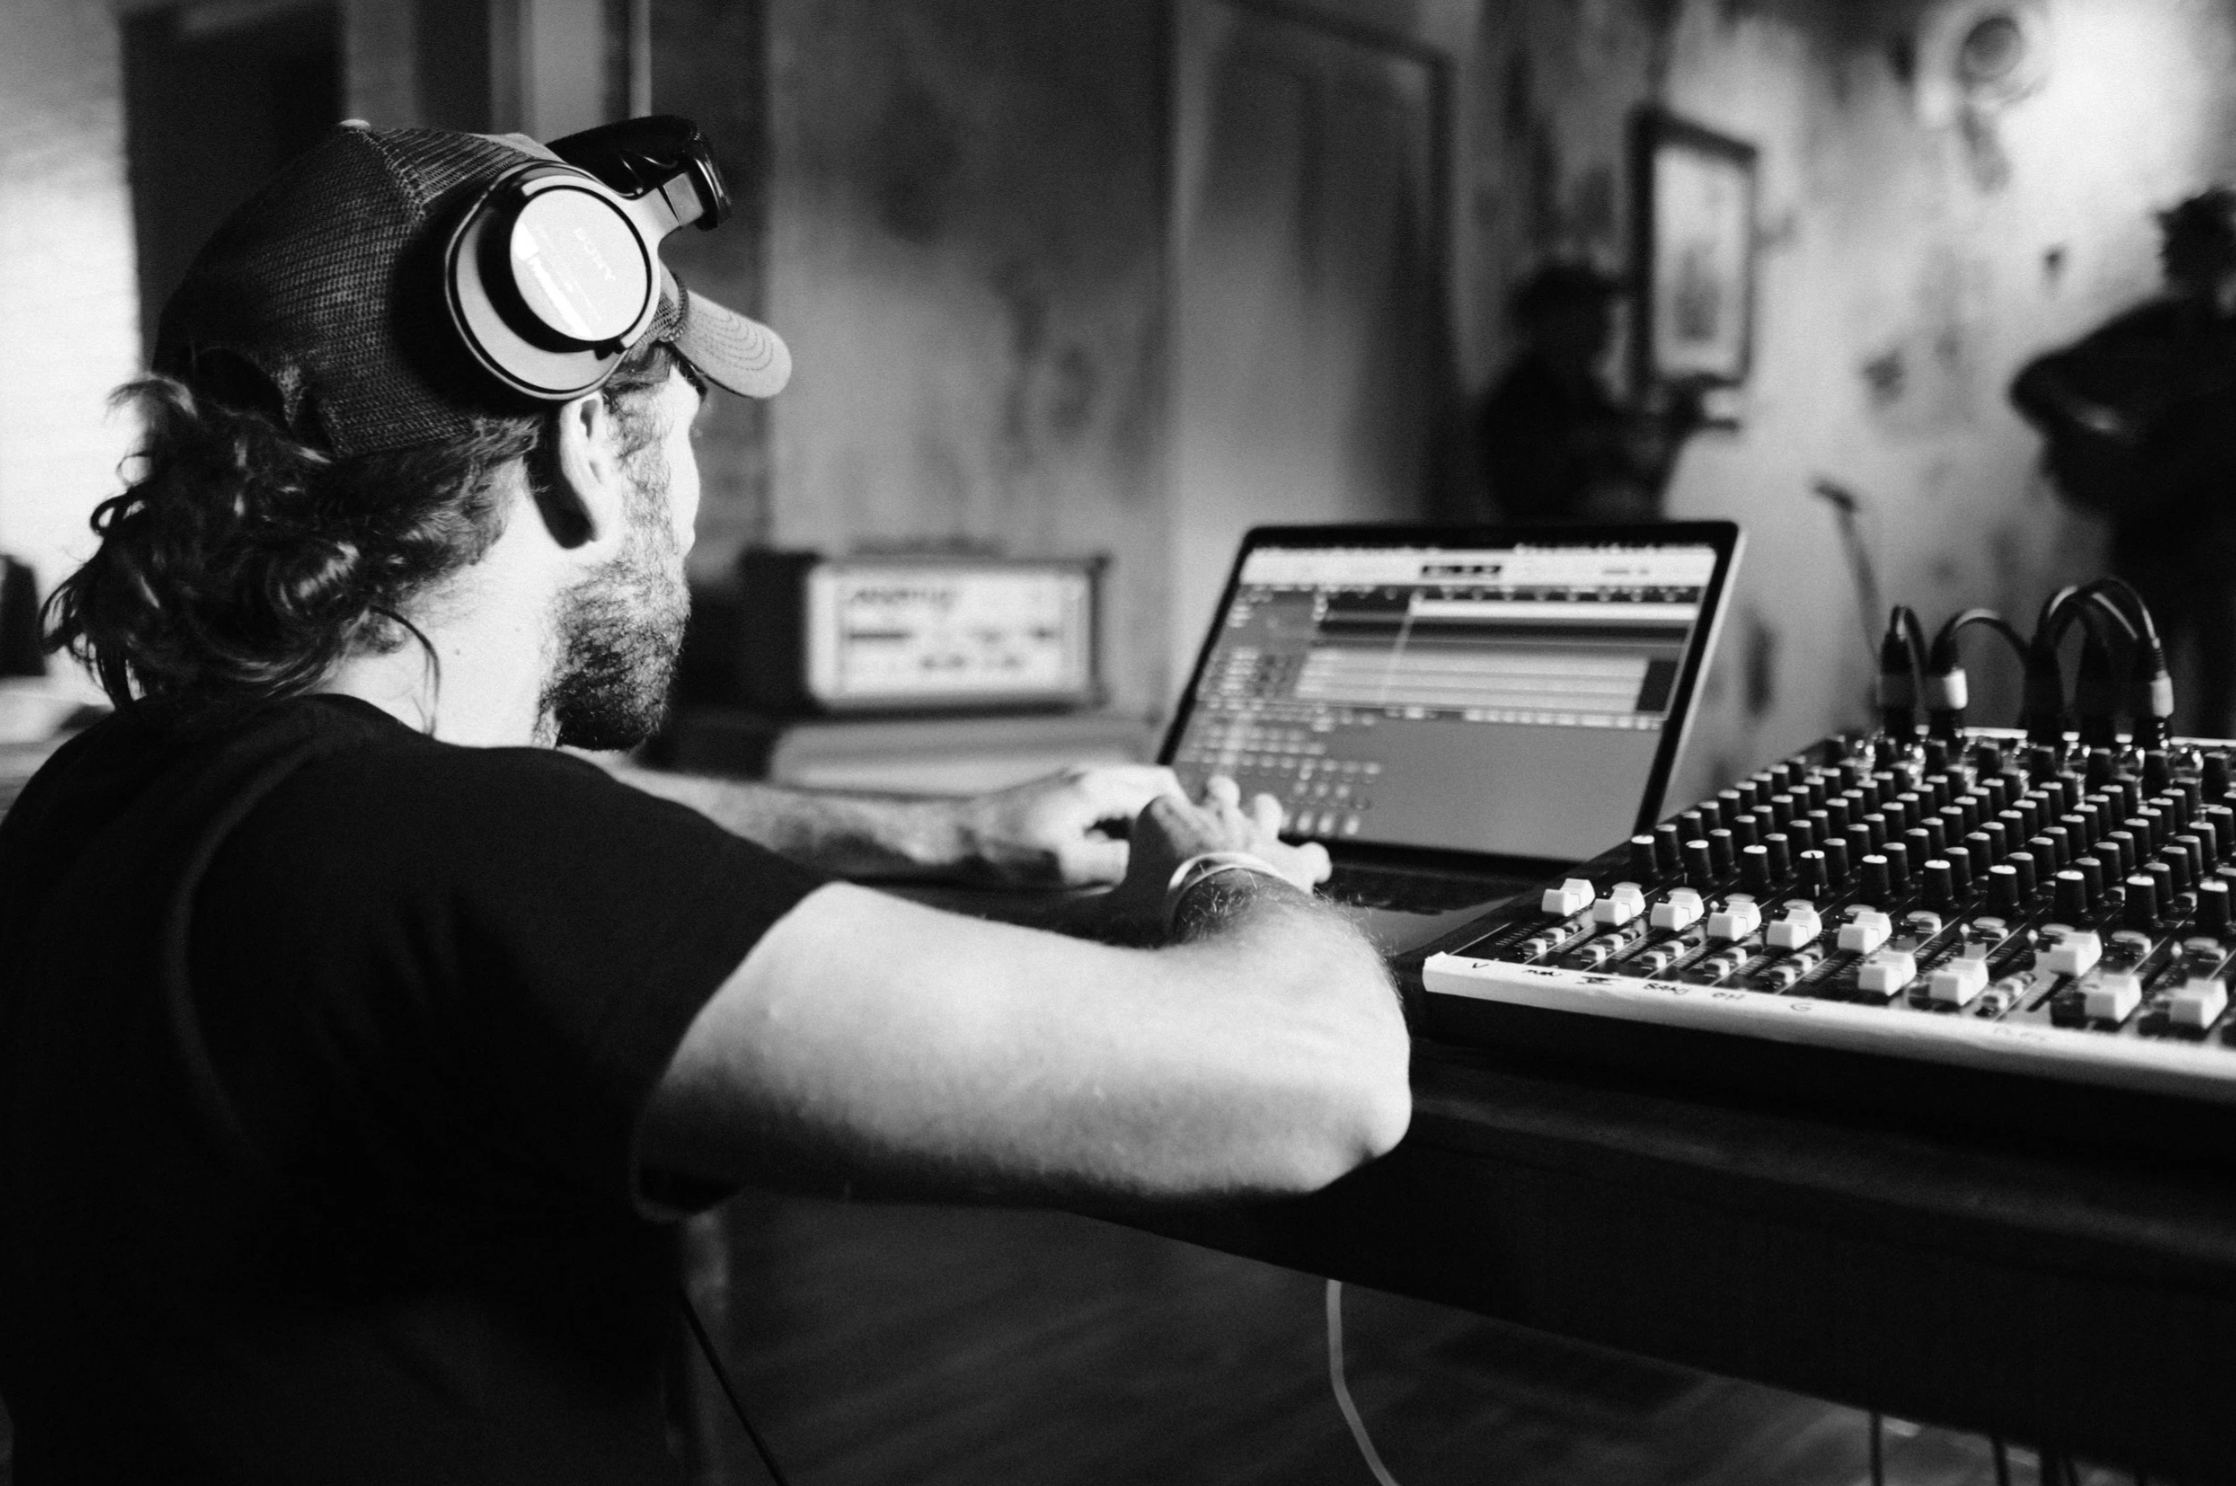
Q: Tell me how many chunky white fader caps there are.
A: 11